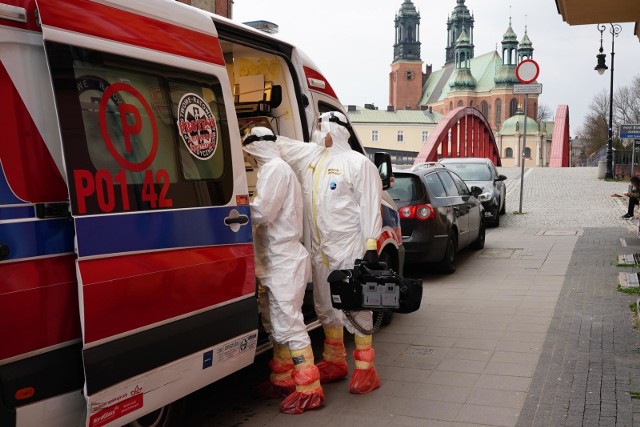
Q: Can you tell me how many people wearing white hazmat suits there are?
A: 2